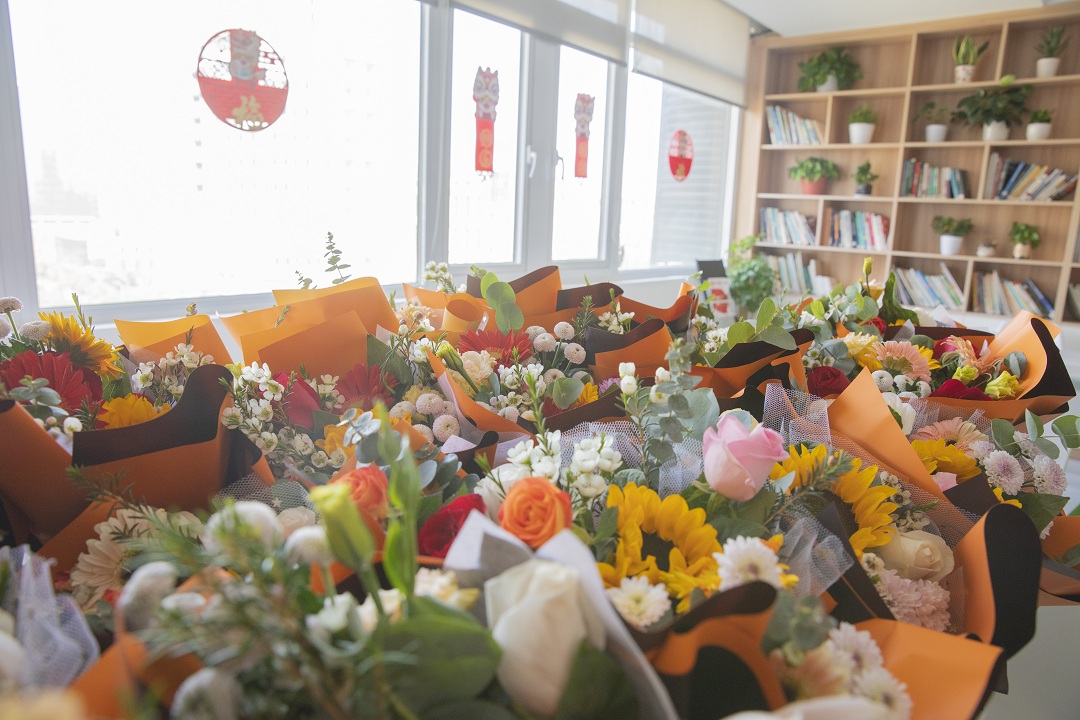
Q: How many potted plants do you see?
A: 13